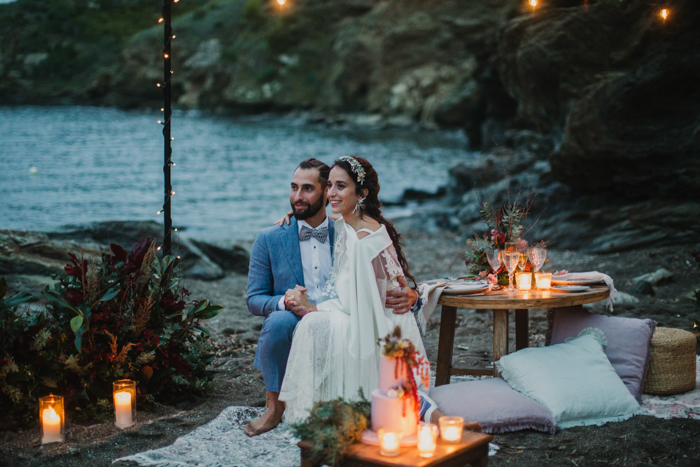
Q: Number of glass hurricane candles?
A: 2